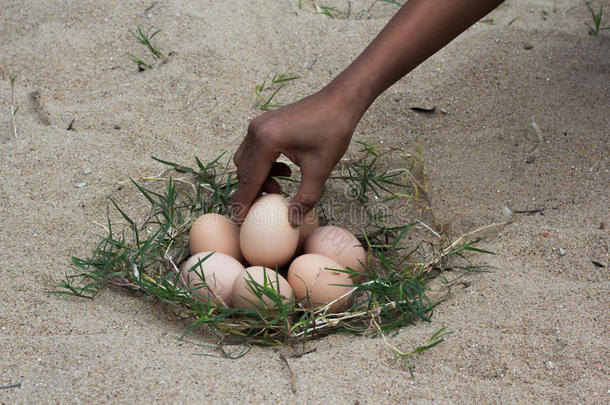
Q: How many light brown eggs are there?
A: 7